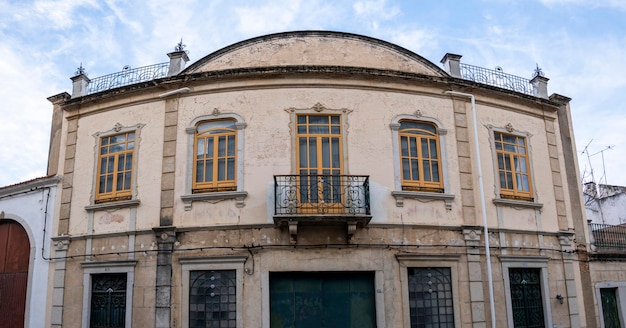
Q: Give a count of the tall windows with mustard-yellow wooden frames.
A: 5